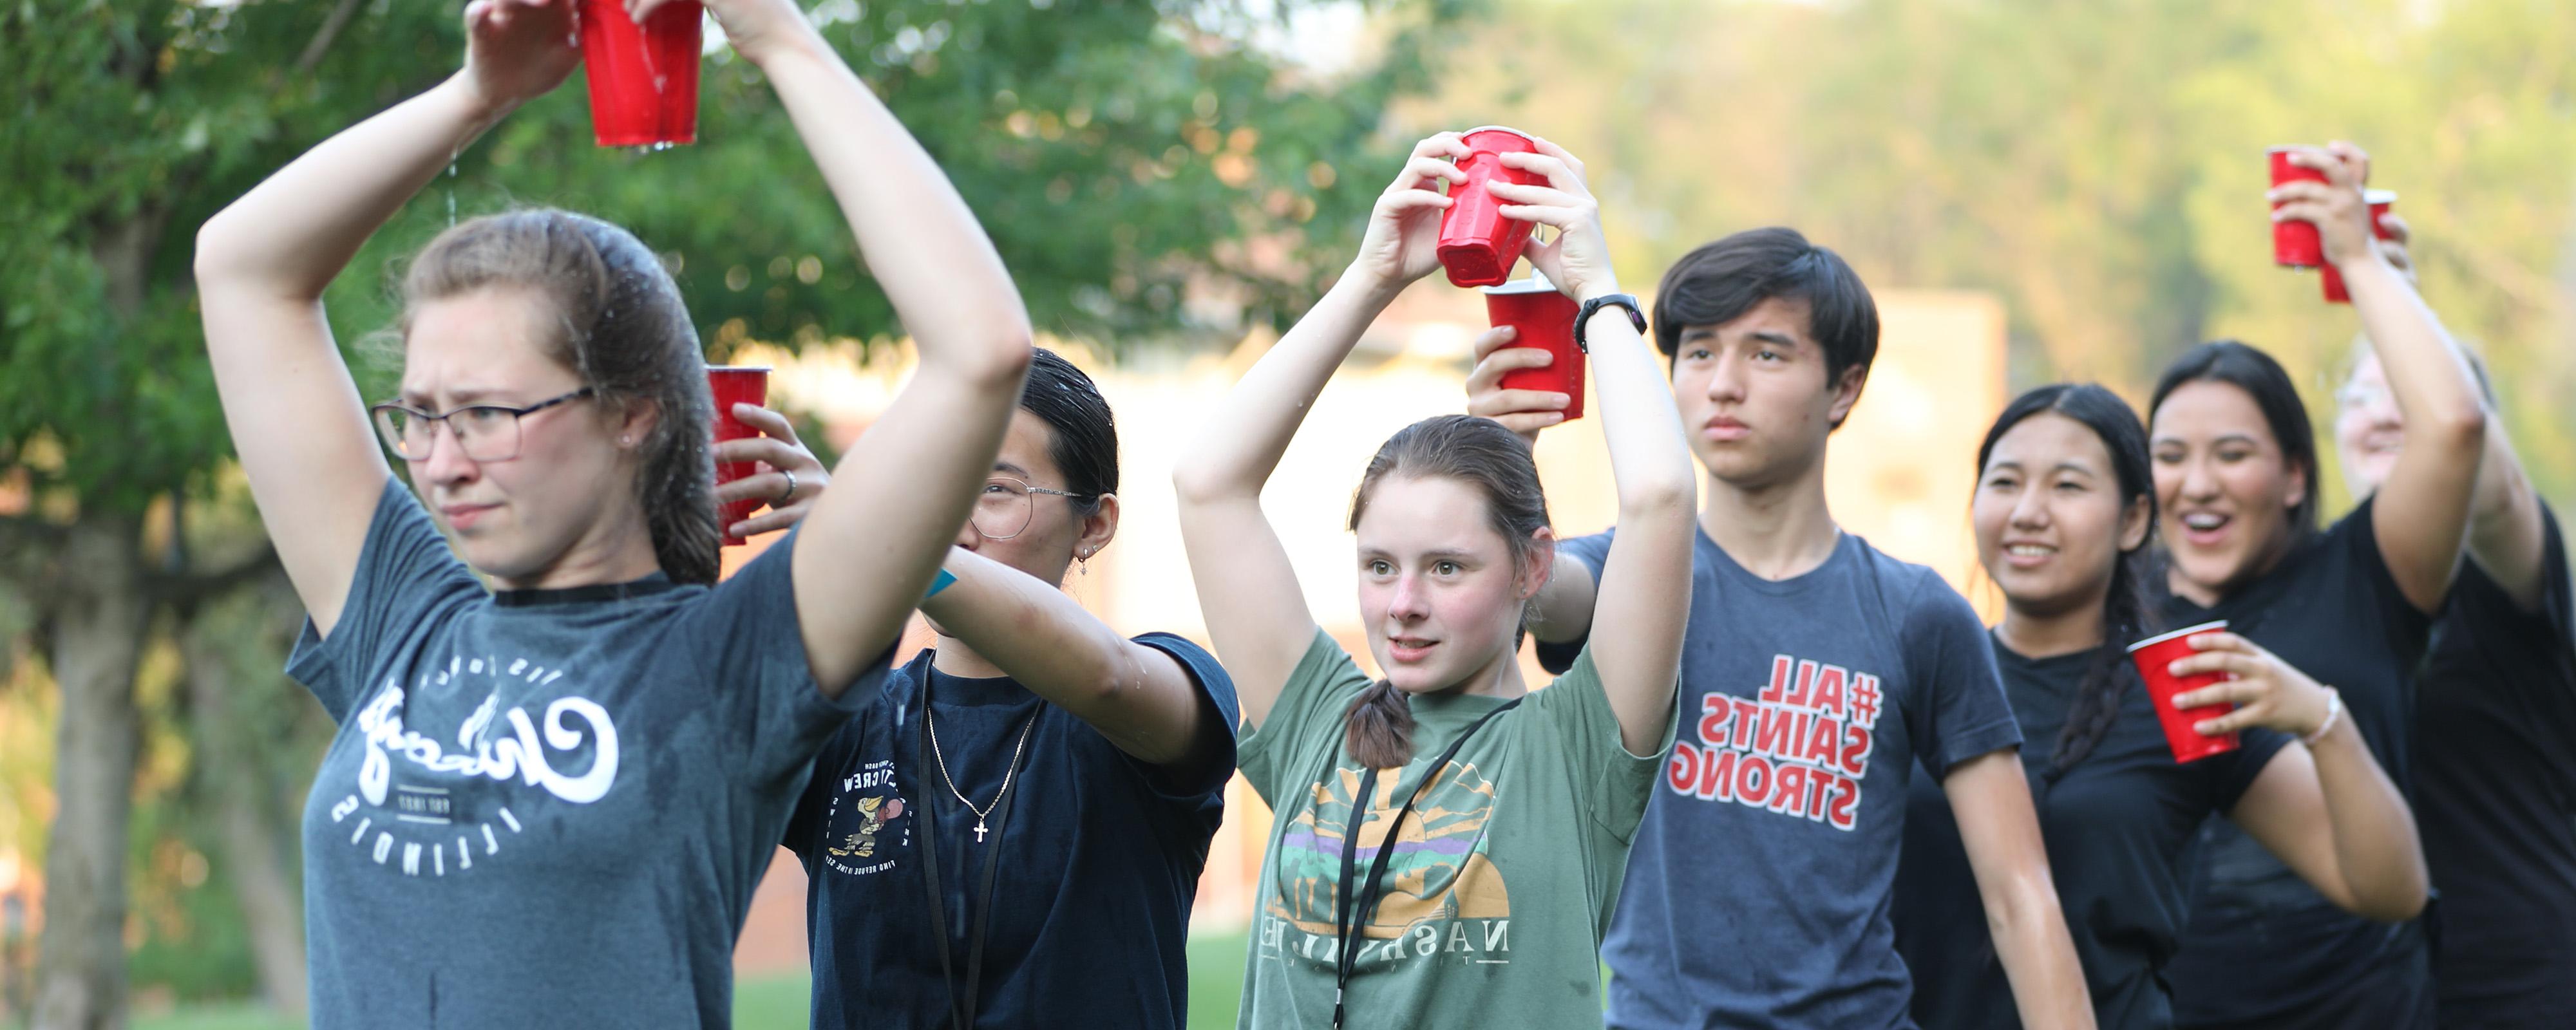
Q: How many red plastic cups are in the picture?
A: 7